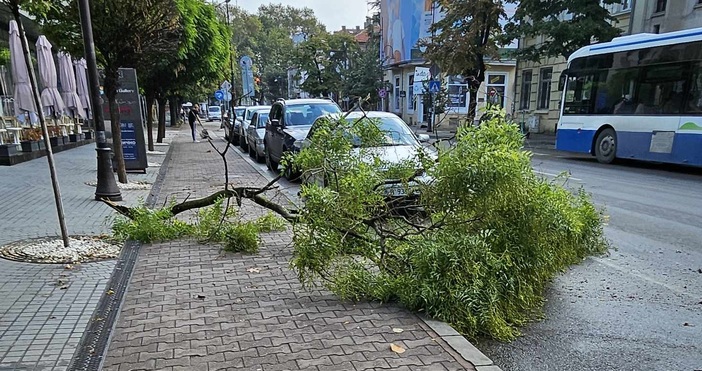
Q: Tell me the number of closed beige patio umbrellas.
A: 4